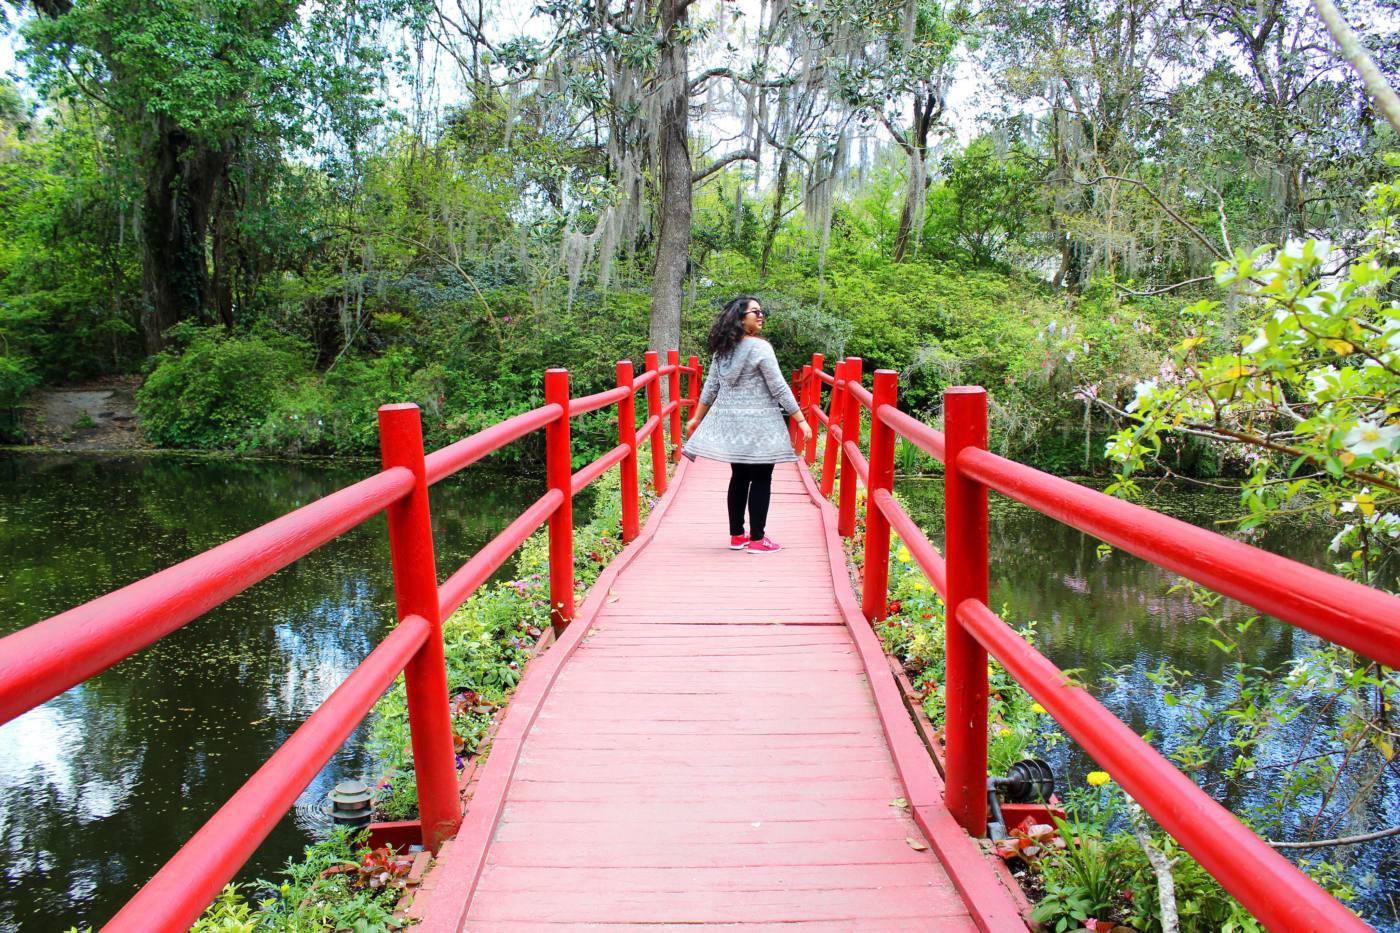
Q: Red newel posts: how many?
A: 14